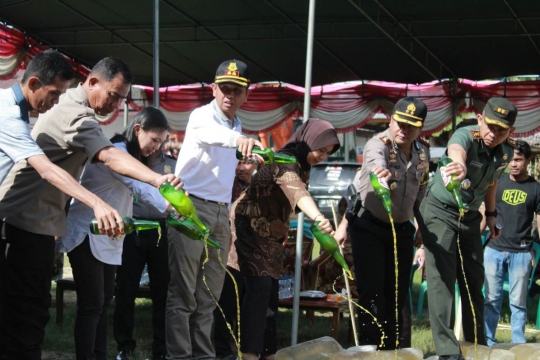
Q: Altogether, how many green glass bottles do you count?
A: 7